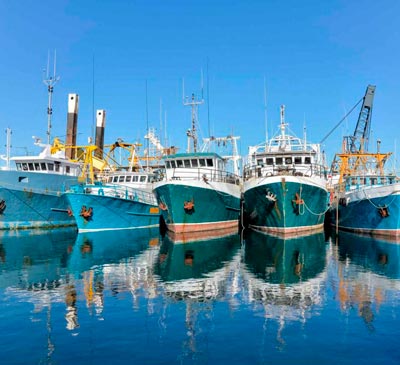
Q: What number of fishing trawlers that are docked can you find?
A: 5